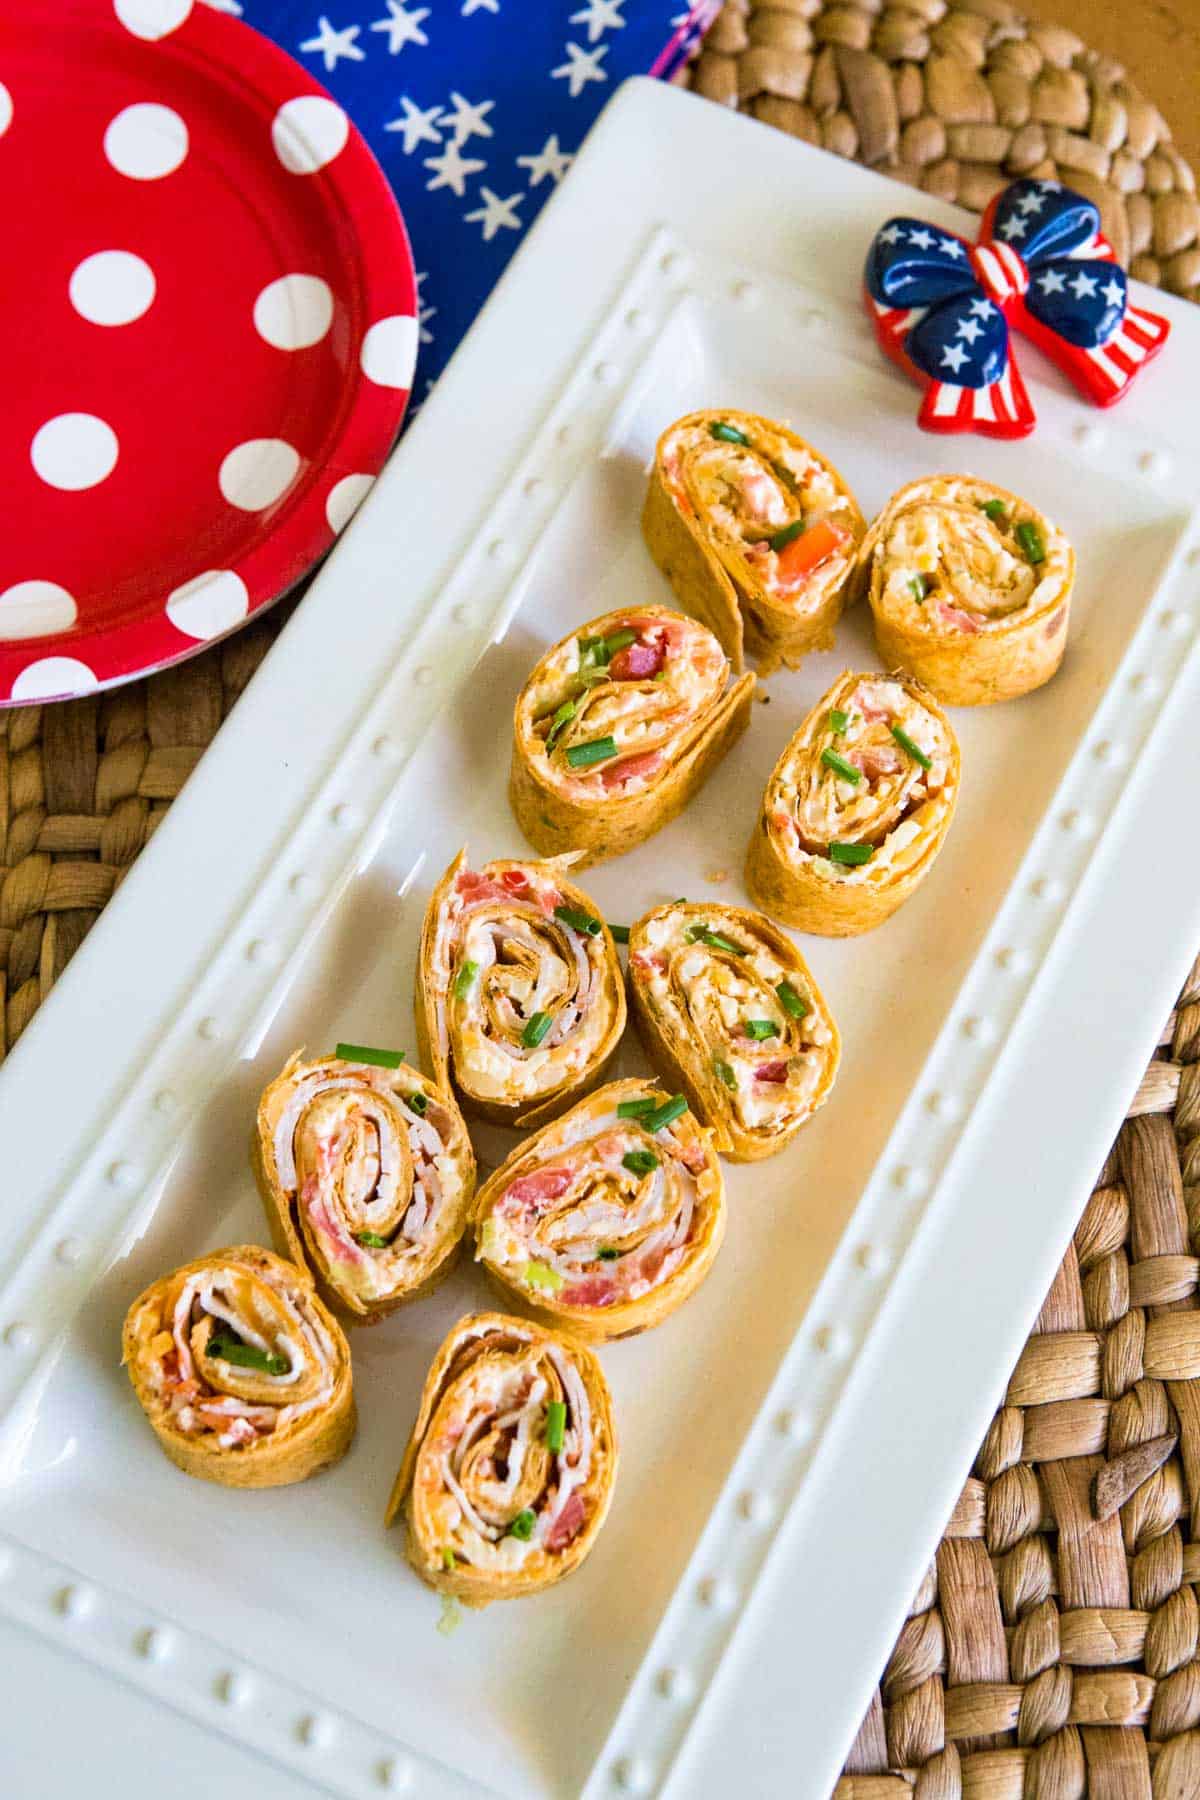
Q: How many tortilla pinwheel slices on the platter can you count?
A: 10